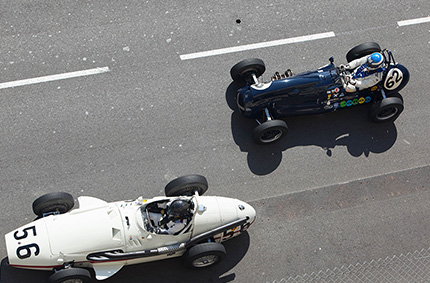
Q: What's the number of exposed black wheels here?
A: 8